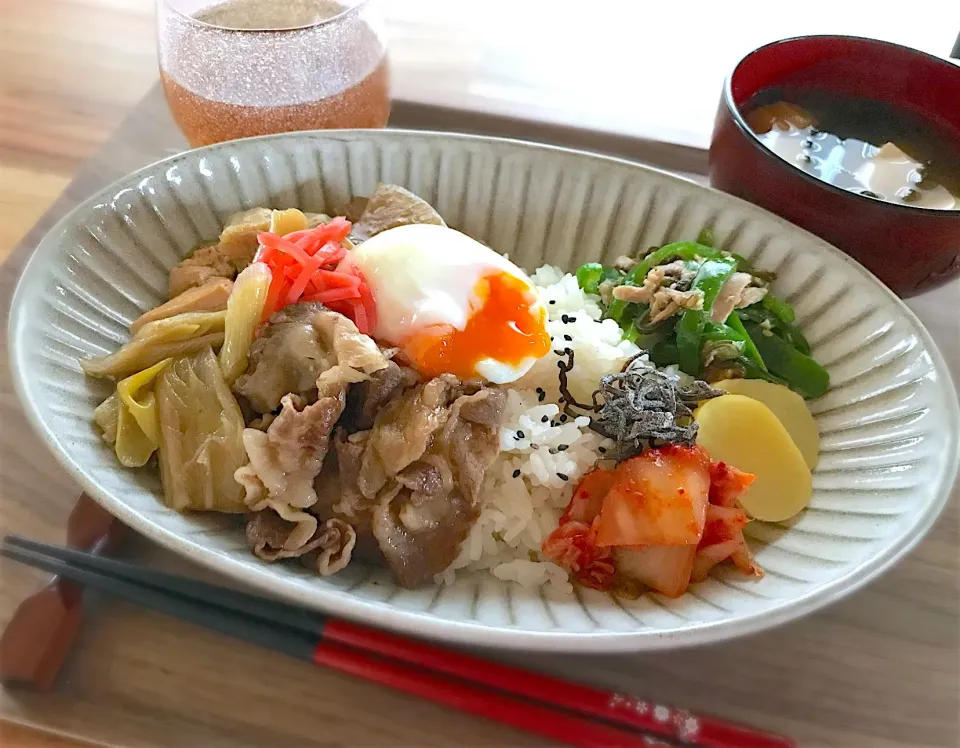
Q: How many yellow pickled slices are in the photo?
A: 2